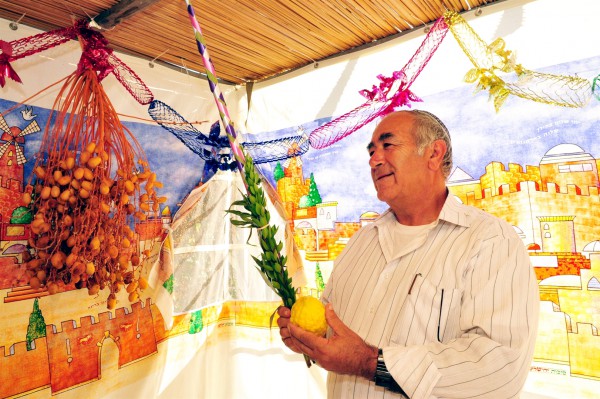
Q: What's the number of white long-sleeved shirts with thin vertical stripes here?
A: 1